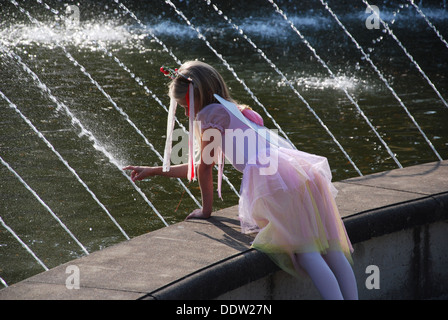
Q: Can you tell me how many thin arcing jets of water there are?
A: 14